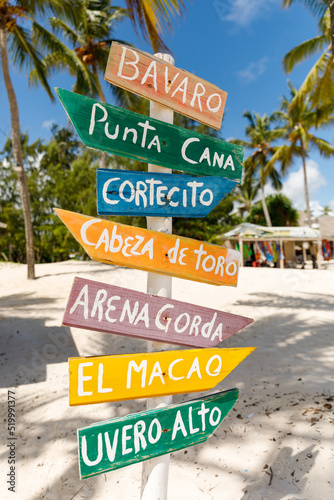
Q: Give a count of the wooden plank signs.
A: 7